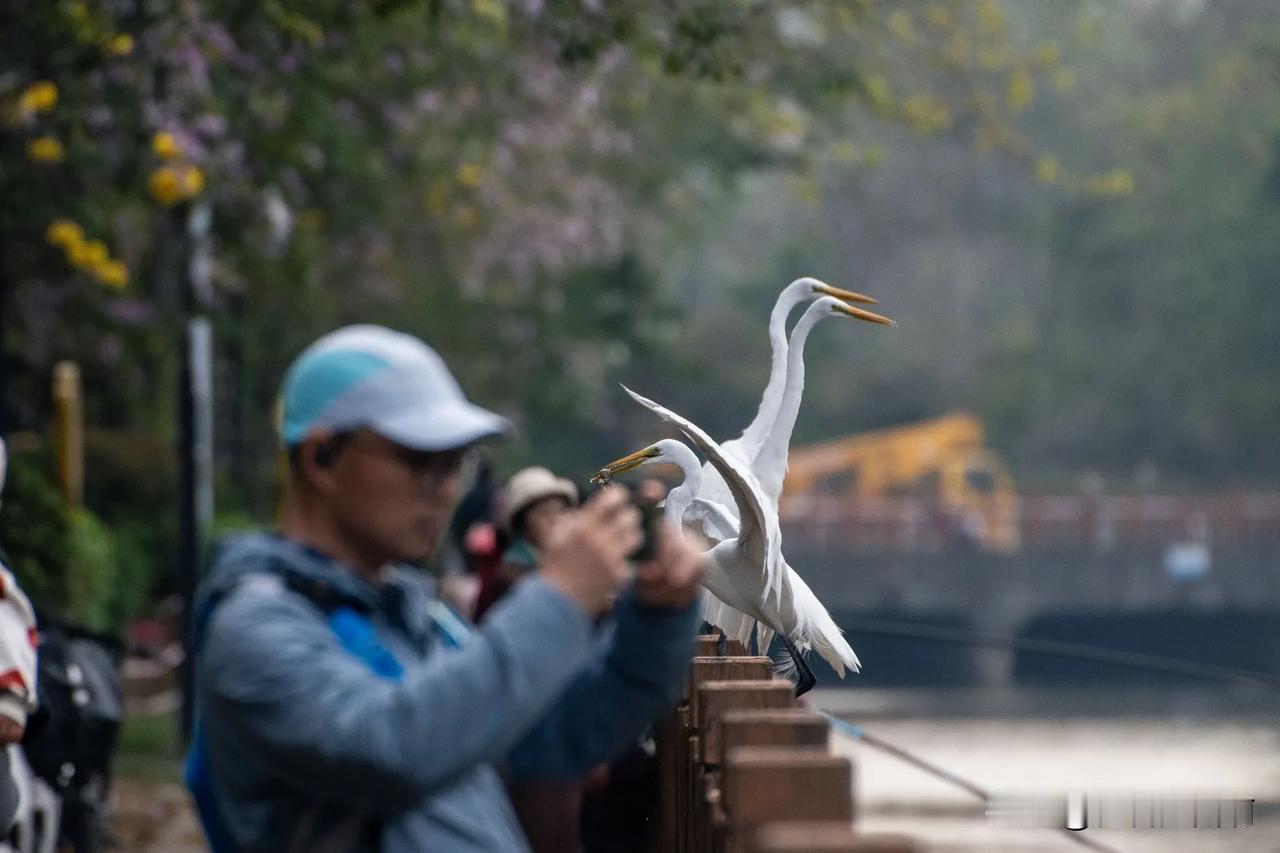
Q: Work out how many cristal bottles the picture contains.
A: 0